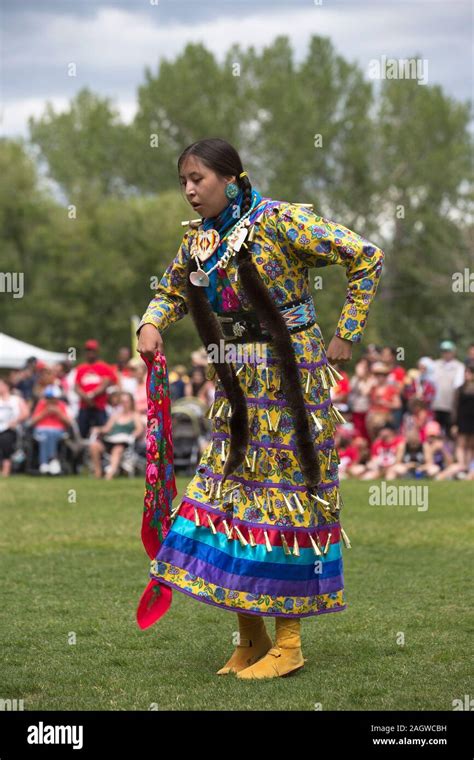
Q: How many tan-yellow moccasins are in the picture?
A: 2